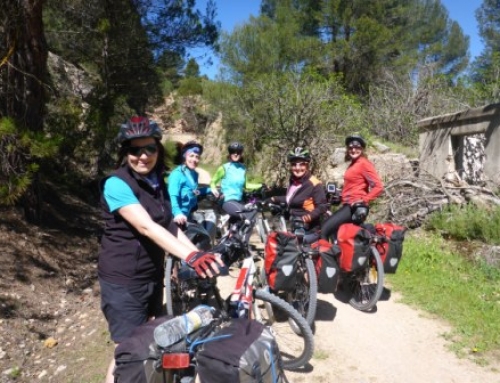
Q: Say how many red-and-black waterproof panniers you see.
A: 4